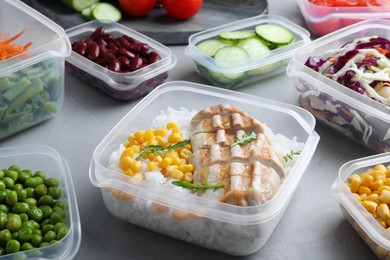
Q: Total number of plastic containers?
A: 8